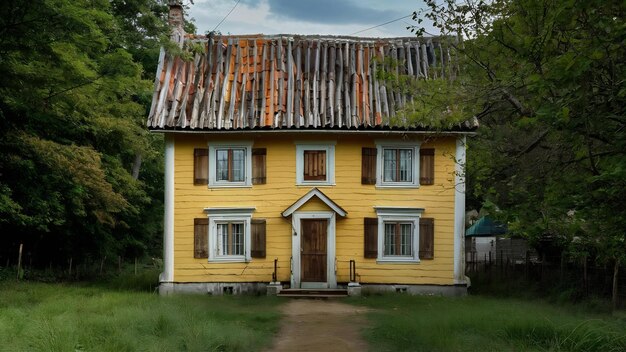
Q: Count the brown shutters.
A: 8